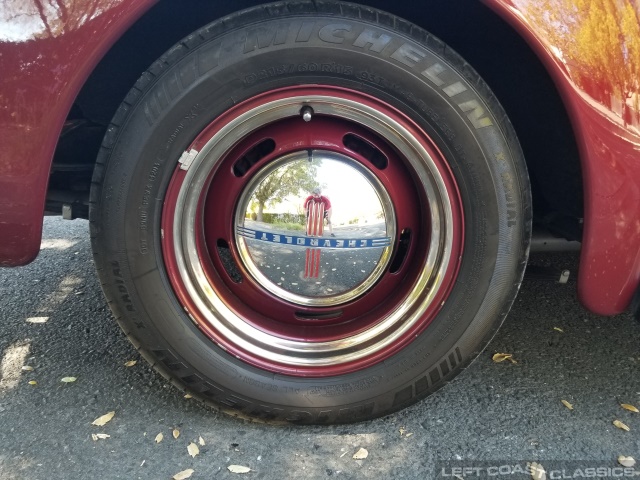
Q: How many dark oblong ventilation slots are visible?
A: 5